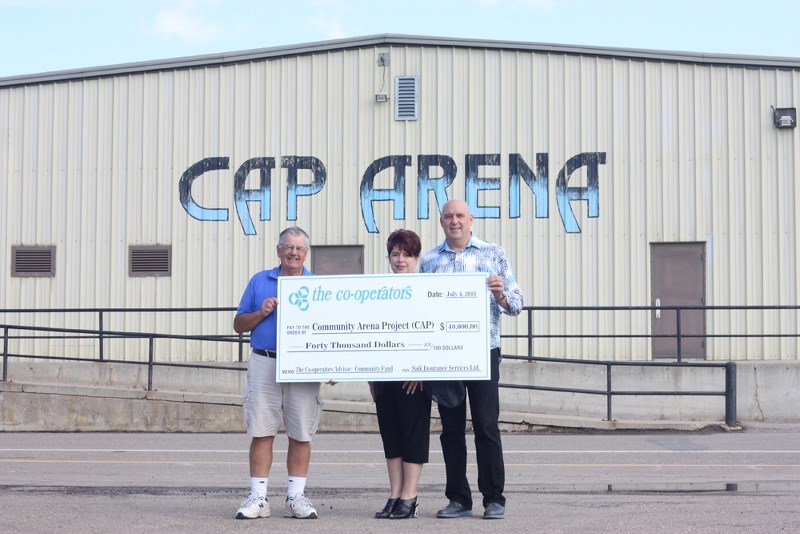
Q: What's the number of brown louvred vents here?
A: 2